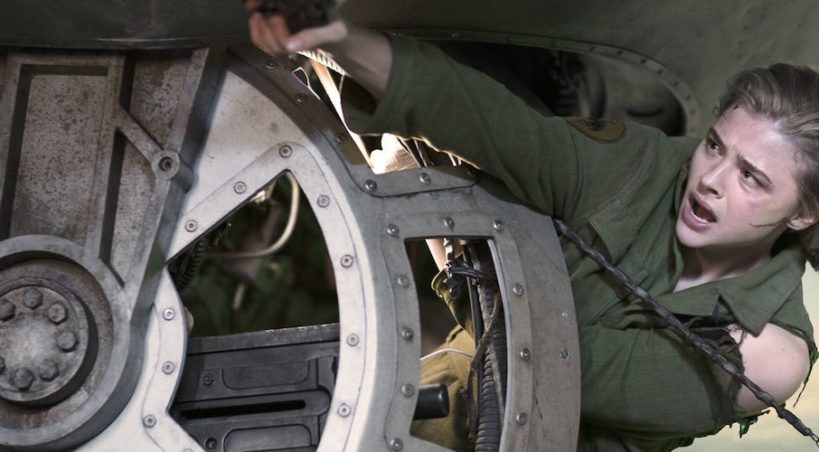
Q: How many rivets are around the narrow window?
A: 10